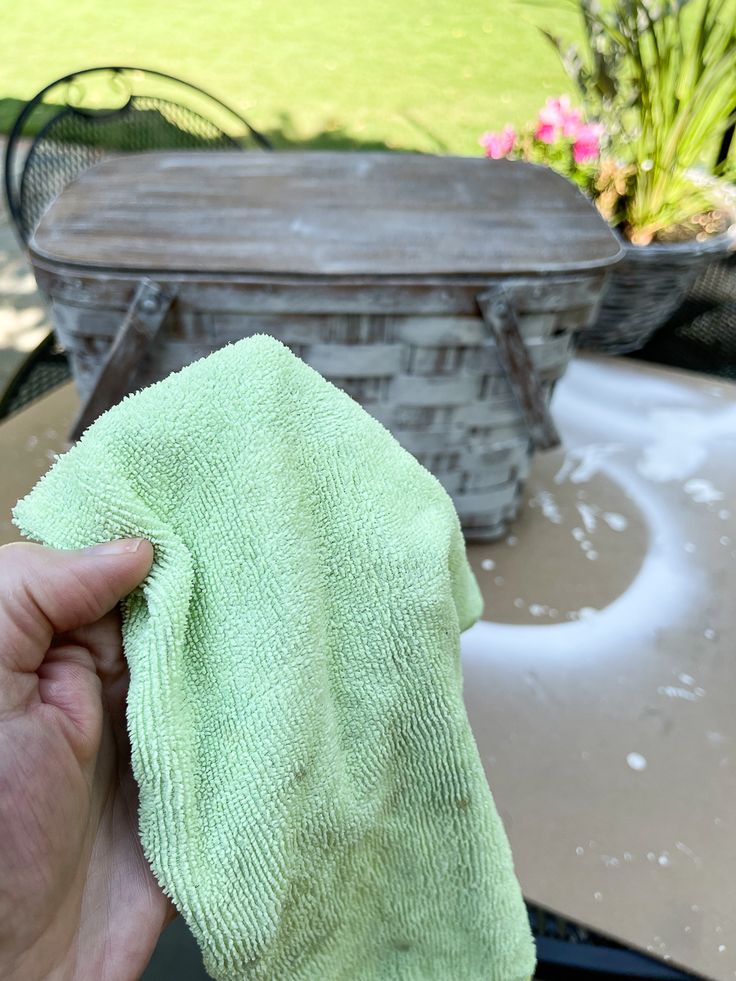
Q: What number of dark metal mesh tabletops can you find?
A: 1